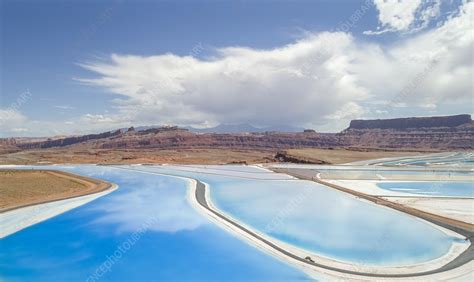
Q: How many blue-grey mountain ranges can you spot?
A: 1